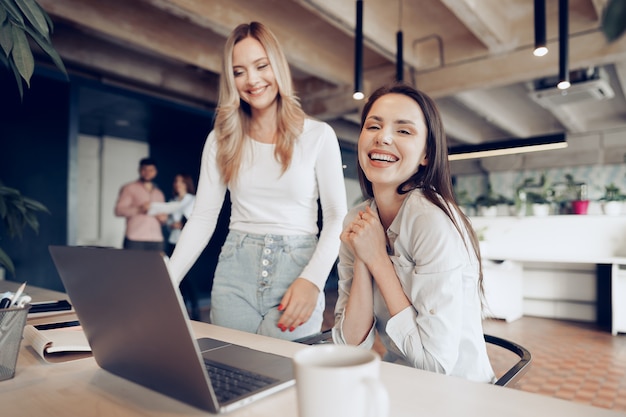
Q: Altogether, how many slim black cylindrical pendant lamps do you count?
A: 4